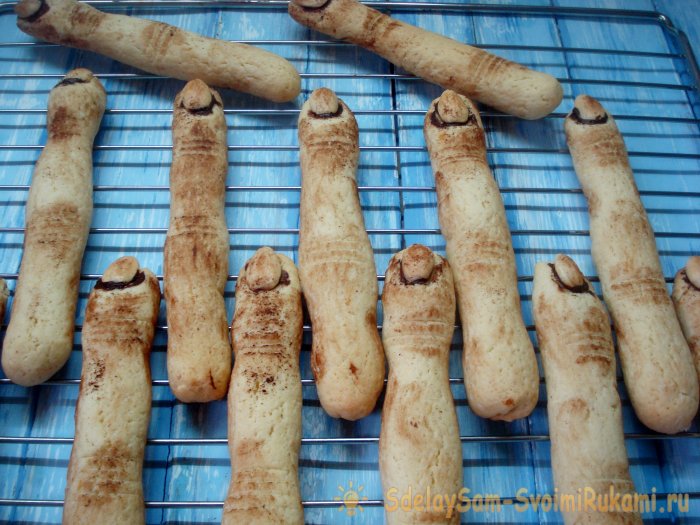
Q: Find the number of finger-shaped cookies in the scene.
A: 13